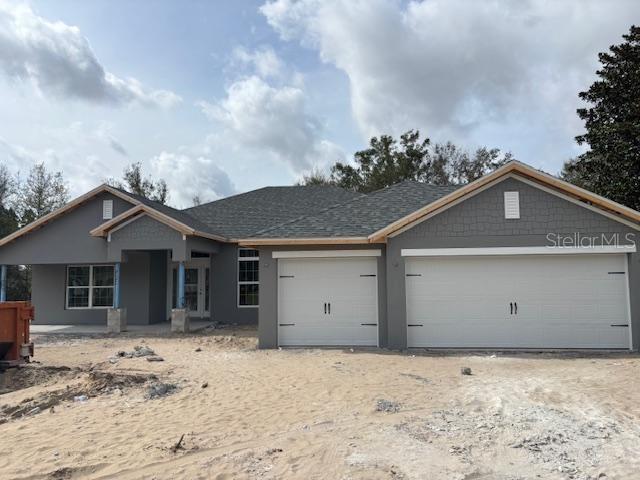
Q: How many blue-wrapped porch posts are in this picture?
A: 3